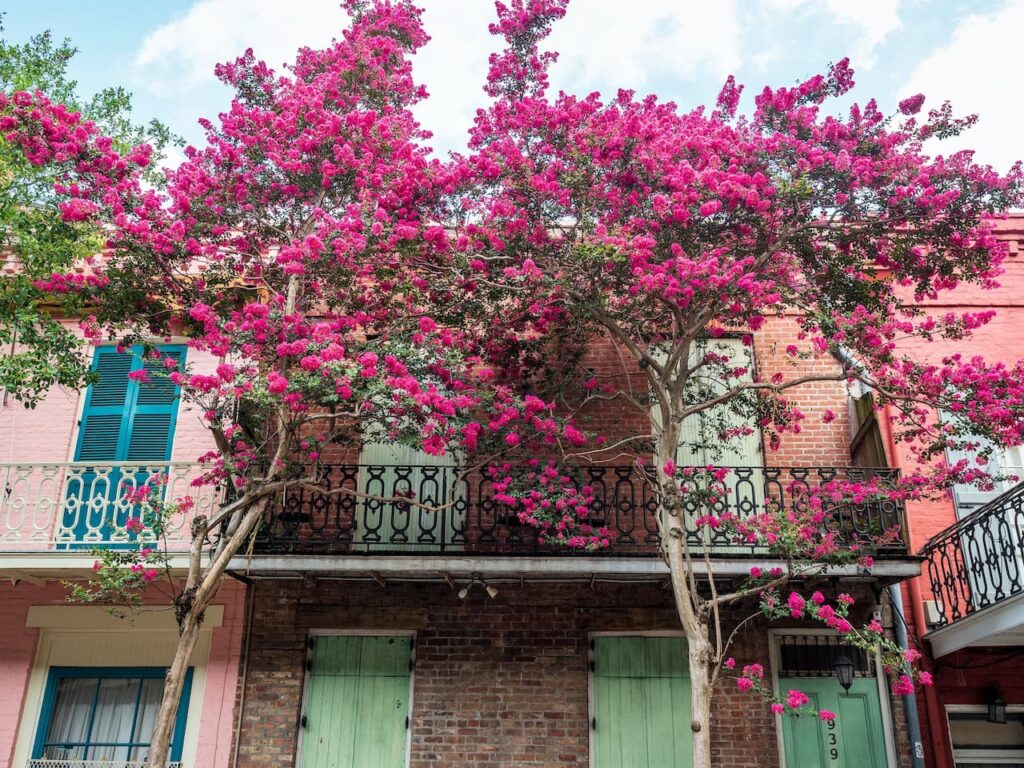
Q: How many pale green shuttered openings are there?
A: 4